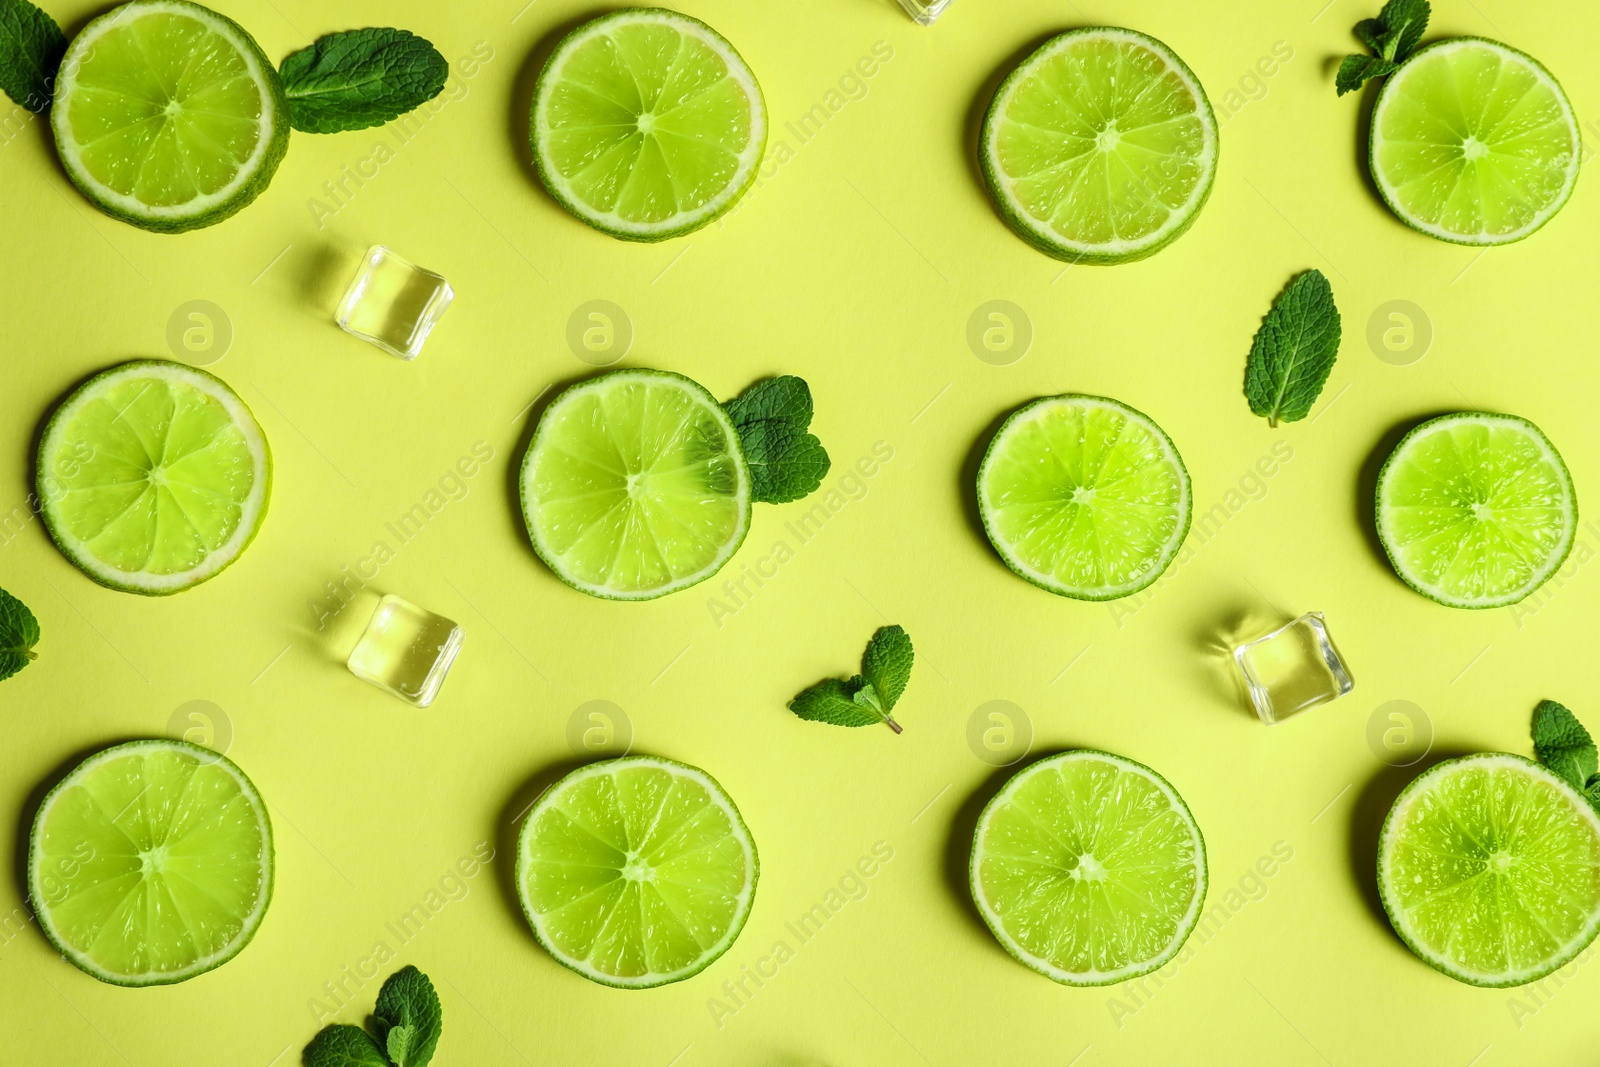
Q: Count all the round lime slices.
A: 12